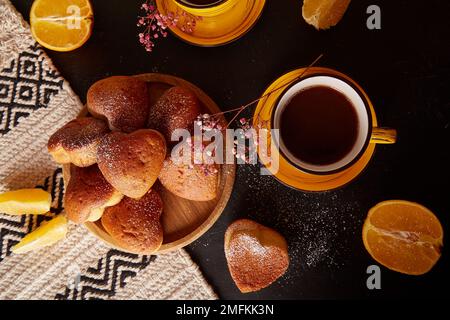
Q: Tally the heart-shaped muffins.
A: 8